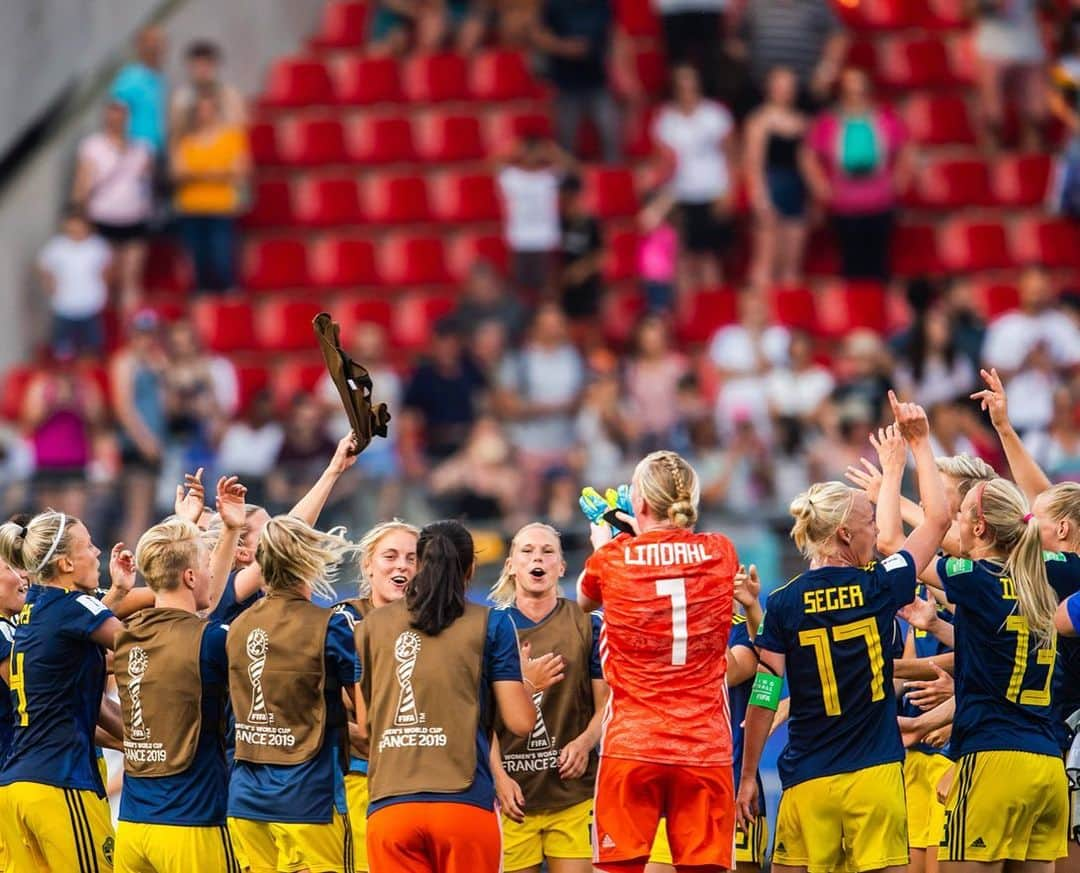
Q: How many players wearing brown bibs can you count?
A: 5